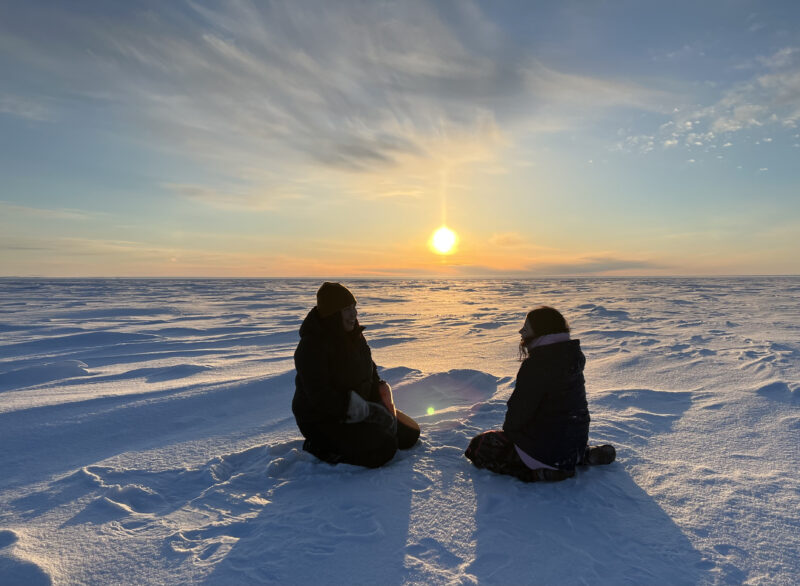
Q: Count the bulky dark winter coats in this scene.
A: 2